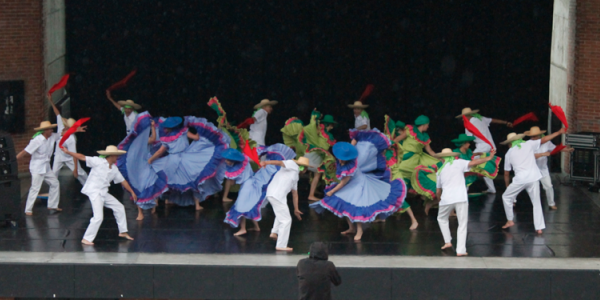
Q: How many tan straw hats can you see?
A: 11